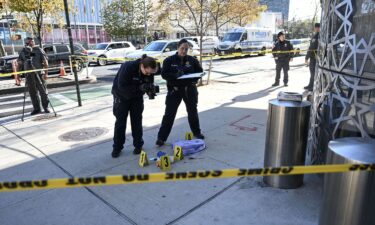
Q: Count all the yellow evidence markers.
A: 4